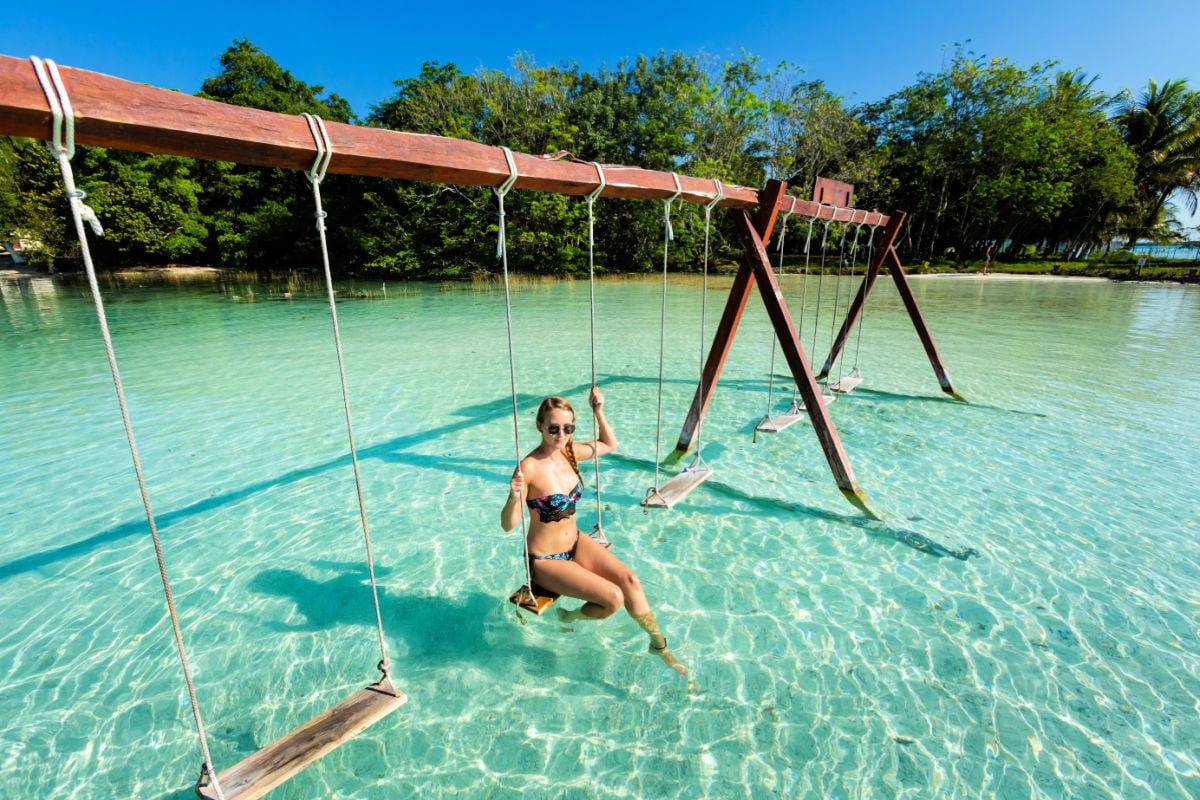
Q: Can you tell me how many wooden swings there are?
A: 6